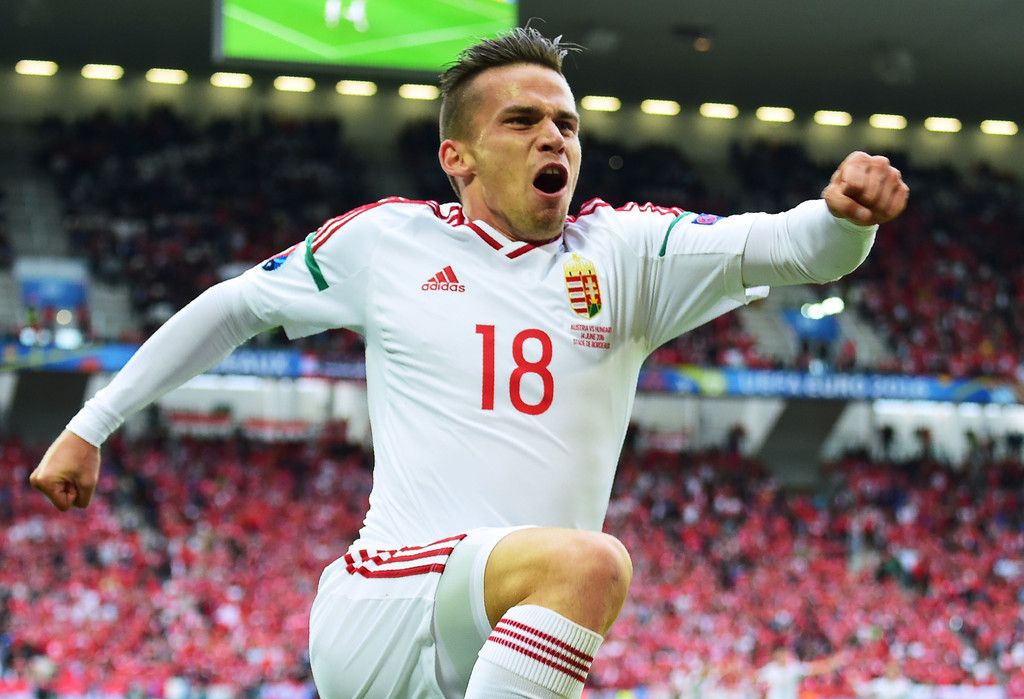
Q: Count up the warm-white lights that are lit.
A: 15